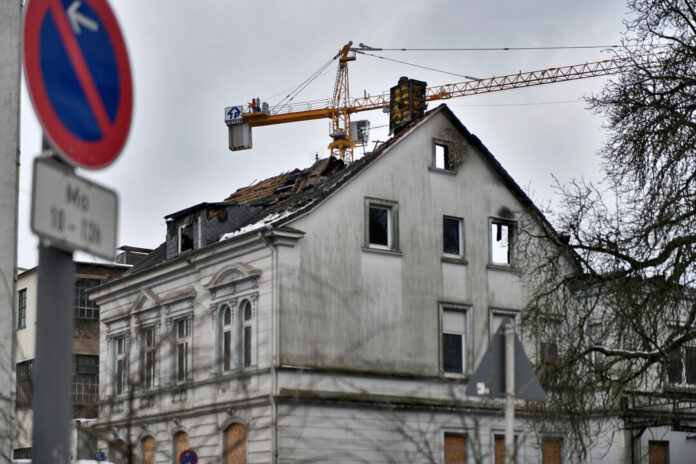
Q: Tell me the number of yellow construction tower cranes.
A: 1